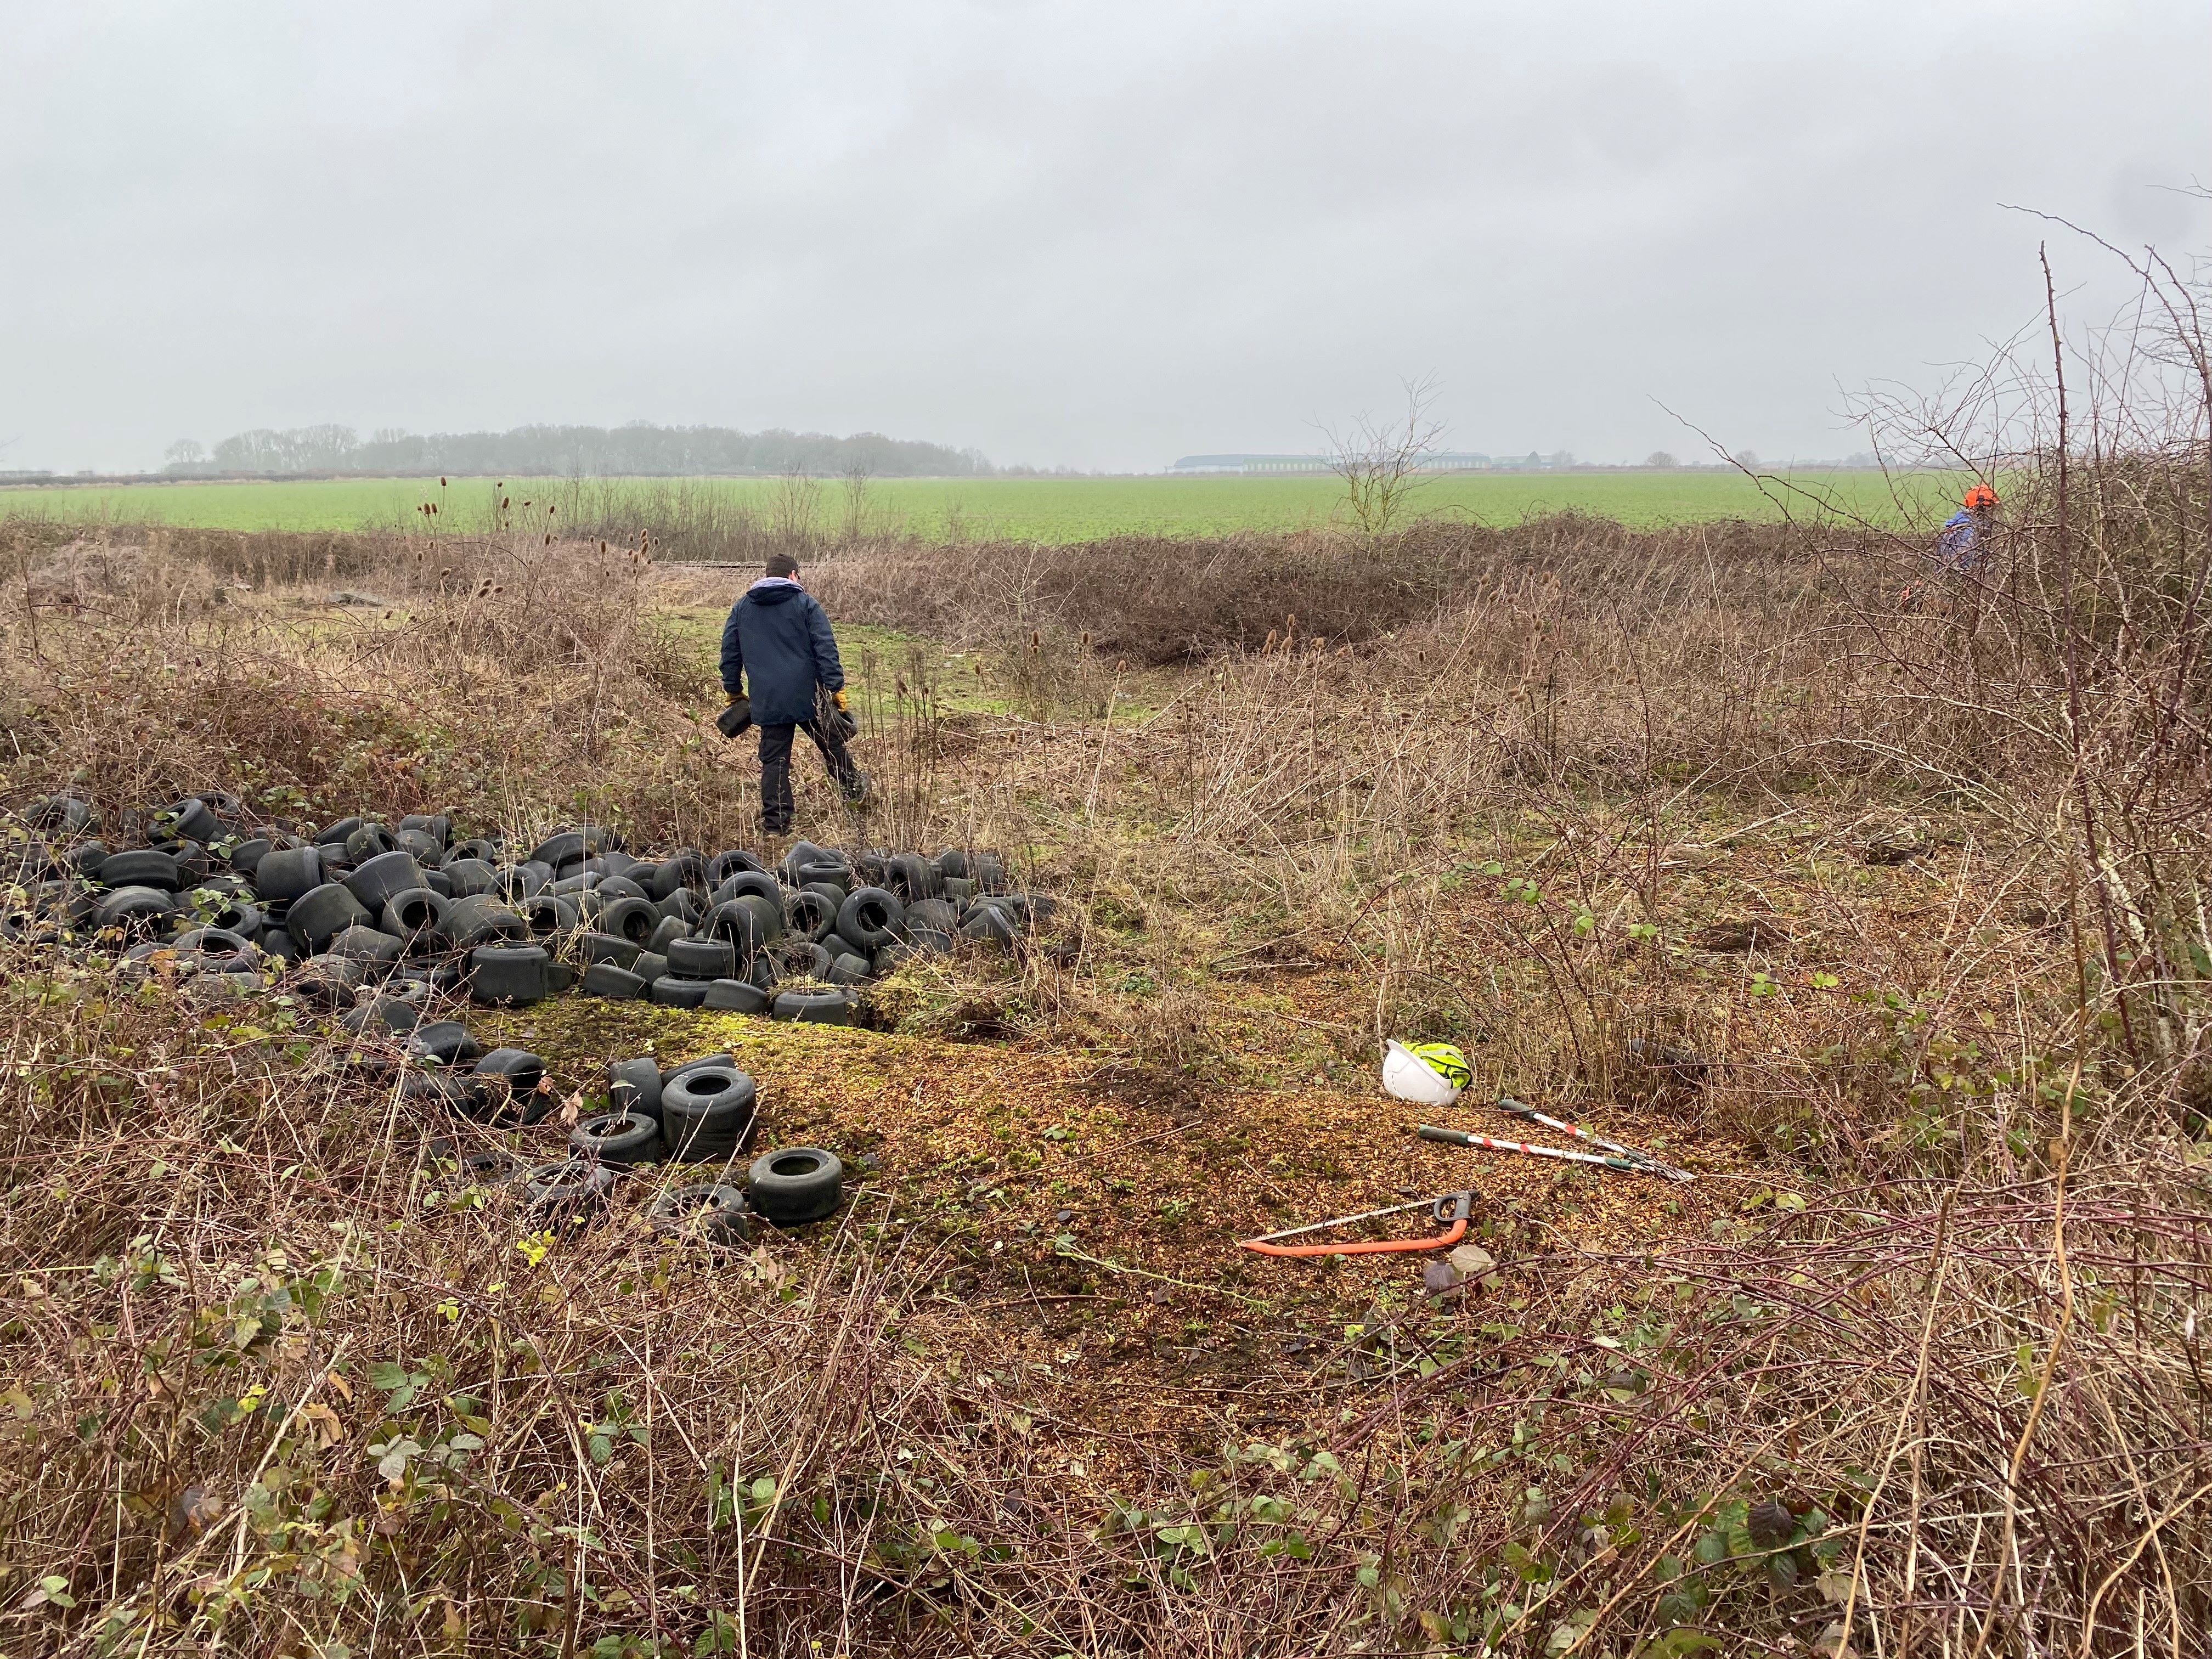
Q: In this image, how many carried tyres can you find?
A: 2